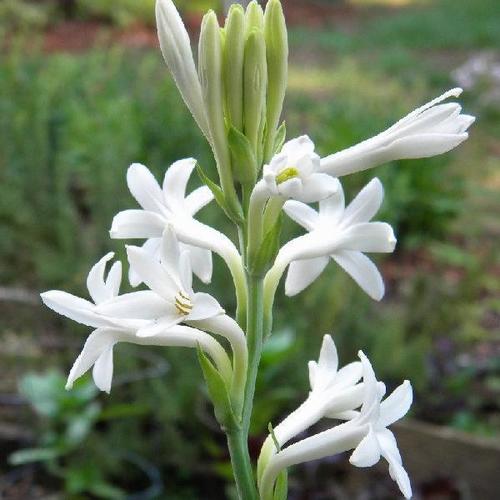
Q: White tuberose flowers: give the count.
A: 8